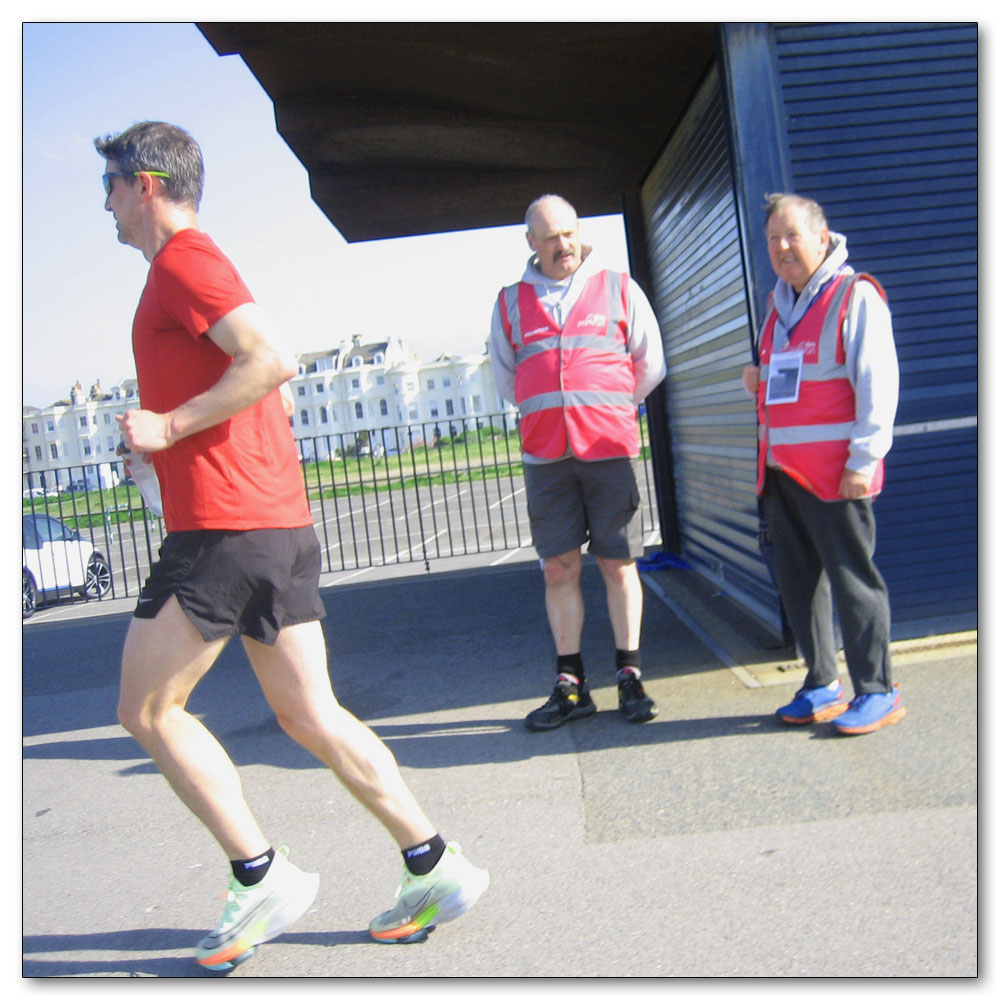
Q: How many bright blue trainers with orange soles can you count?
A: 2